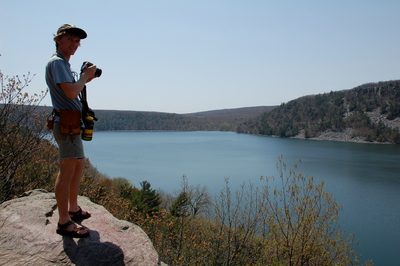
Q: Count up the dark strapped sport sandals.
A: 2